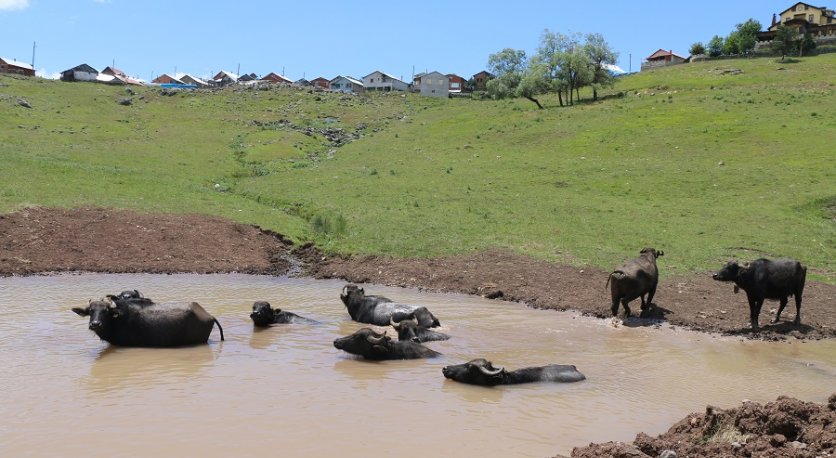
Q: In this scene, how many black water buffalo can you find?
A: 9